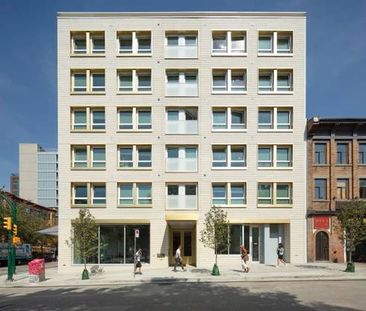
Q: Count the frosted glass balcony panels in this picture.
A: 5